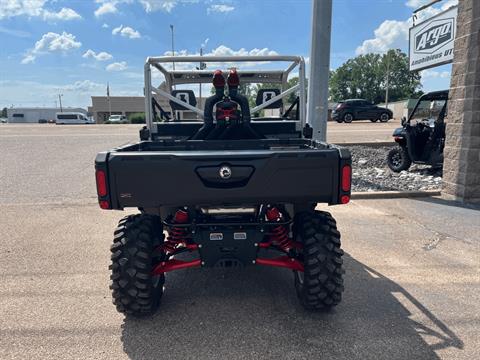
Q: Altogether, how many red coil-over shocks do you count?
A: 2